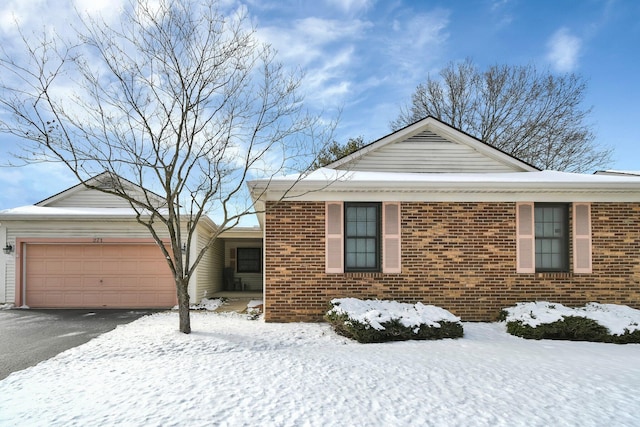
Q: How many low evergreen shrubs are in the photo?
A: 2